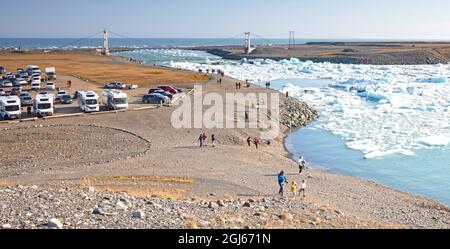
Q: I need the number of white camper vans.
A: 4